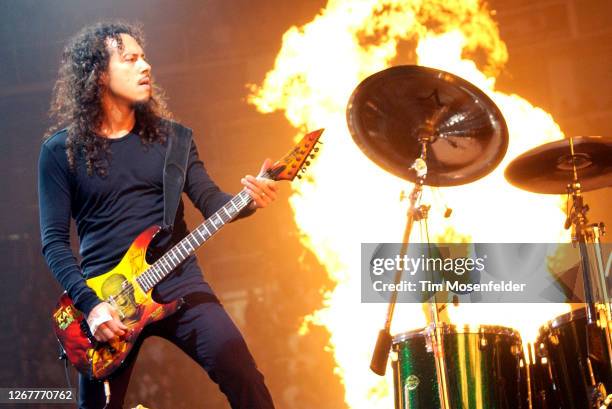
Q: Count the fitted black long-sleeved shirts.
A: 1